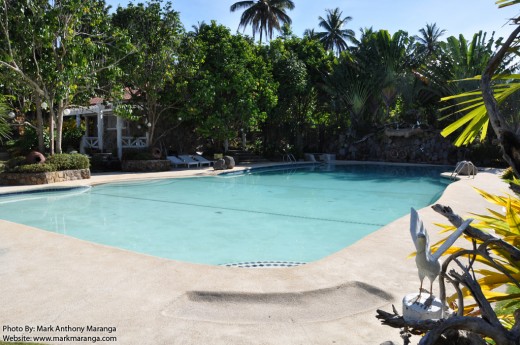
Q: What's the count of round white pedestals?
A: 1